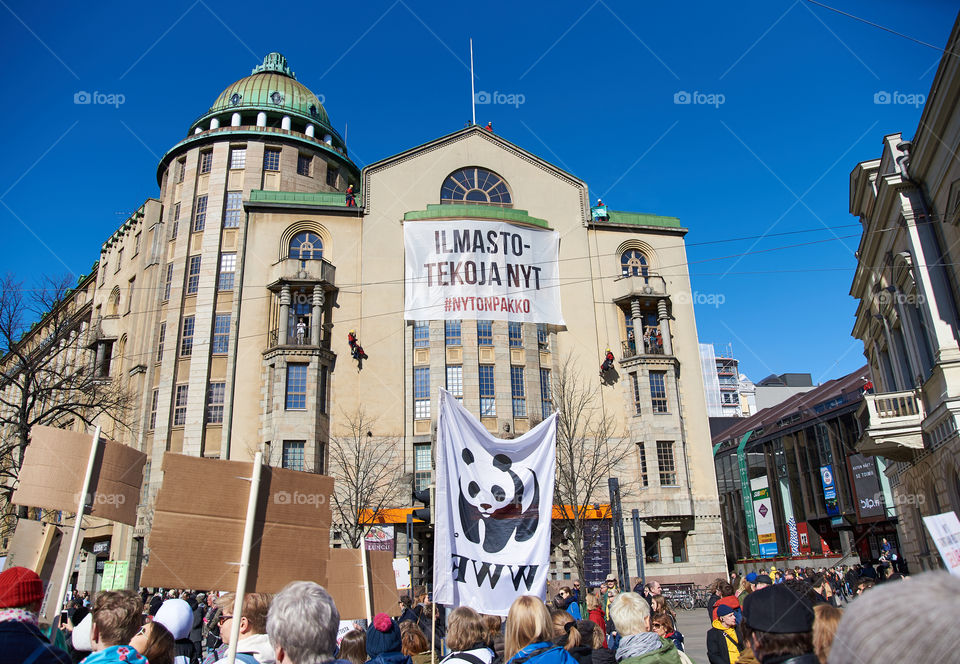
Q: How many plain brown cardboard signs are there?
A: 4